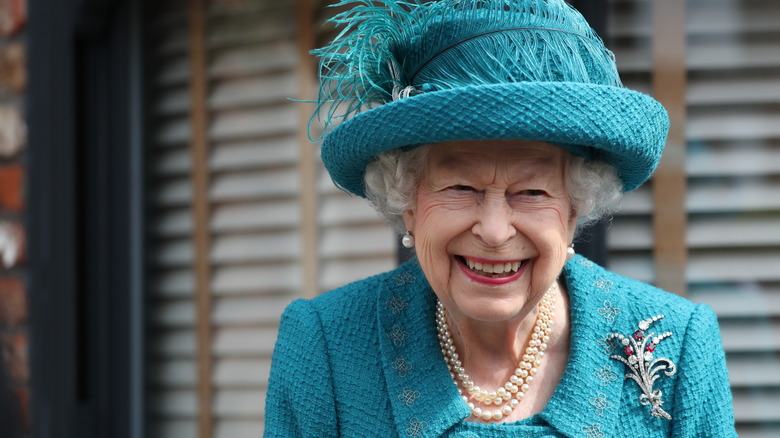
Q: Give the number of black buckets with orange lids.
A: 0